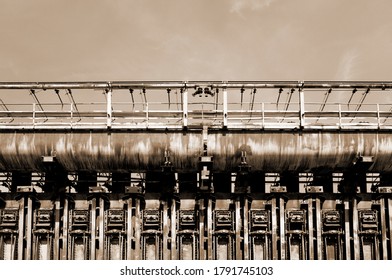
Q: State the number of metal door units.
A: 11